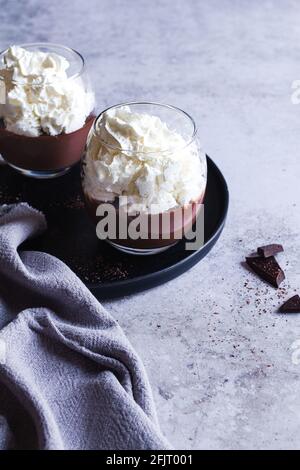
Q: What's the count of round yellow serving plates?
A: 0